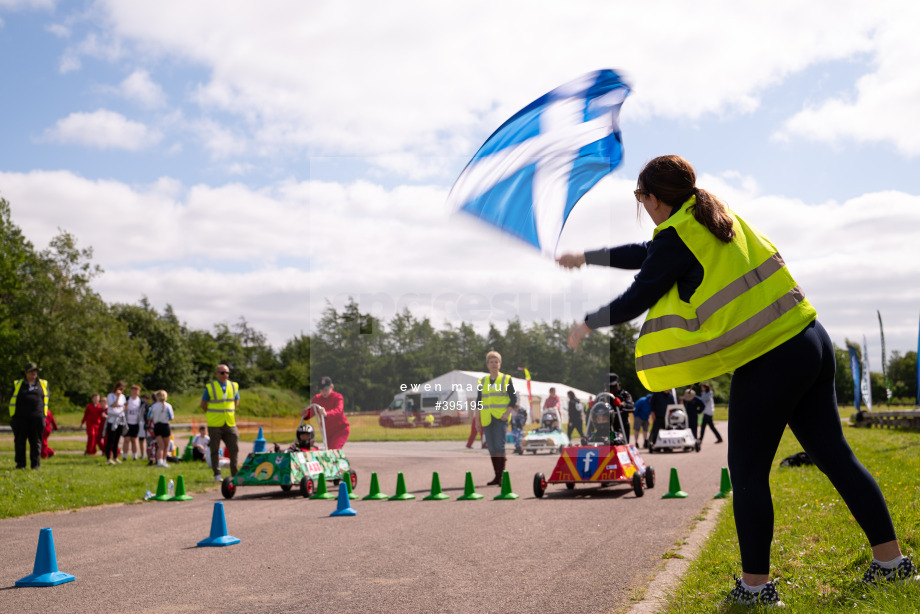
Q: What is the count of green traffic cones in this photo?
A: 11